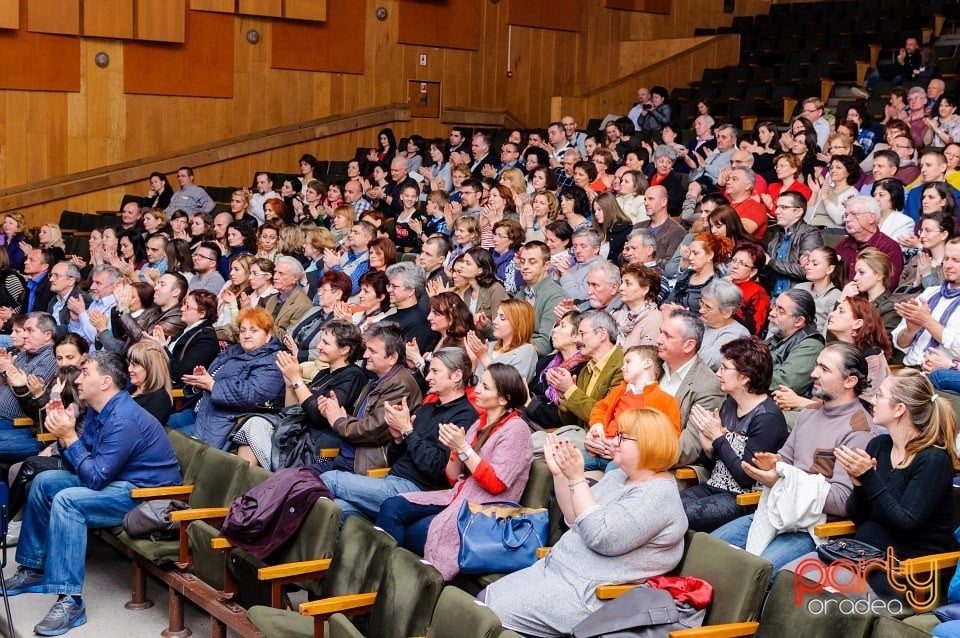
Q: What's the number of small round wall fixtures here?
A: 3